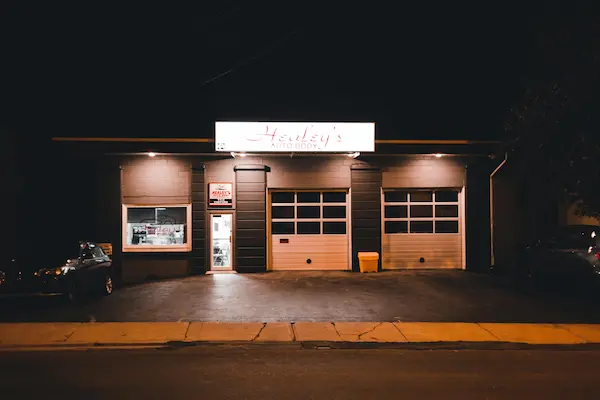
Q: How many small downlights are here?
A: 4